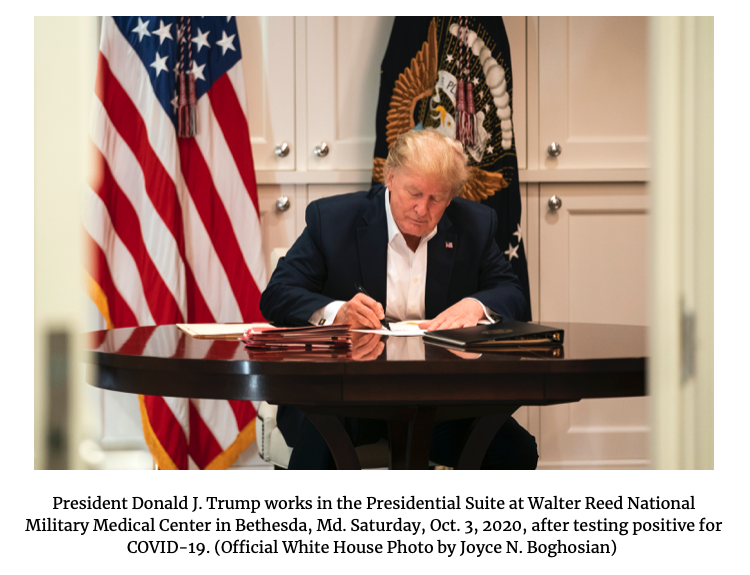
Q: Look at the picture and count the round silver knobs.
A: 5